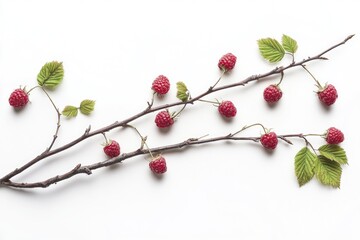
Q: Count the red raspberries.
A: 11